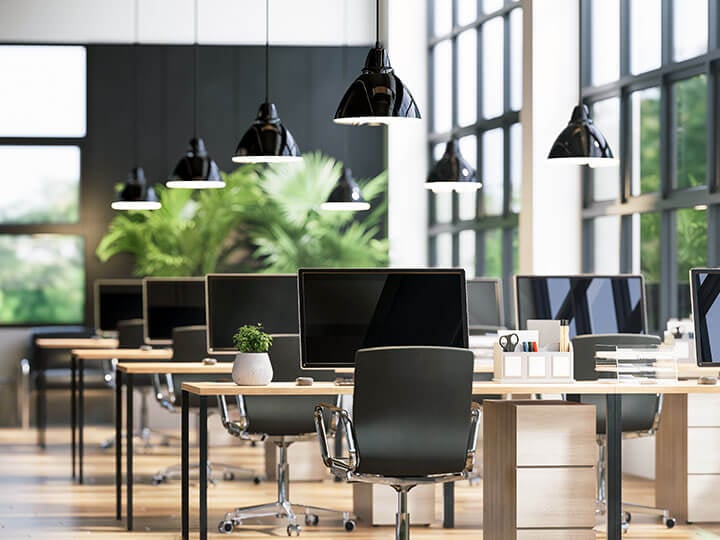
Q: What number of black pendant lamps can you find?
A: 7